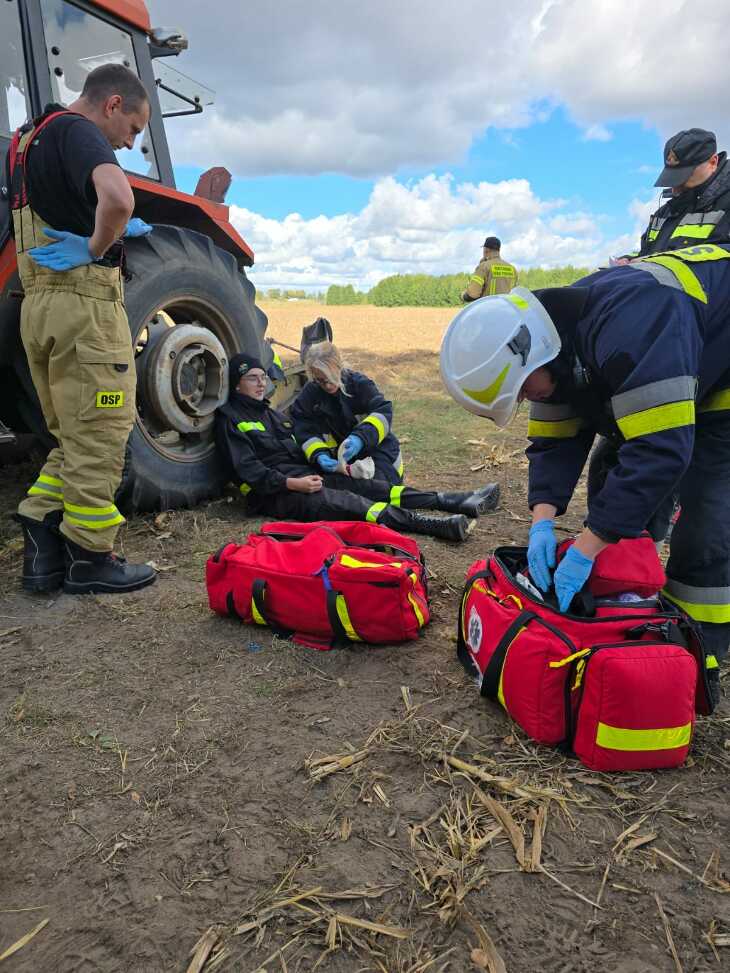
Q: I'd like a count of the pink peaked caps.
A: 0